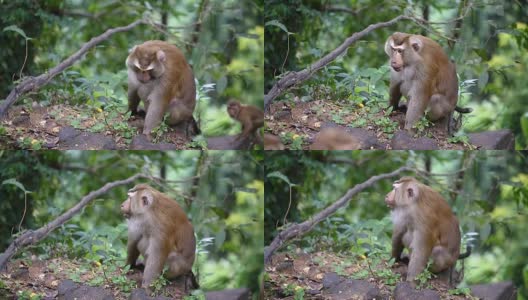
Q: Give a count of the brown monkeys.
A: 5